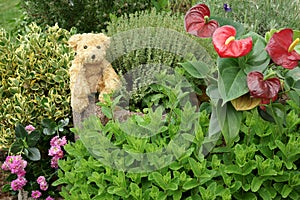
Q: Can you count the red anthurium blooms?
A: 4